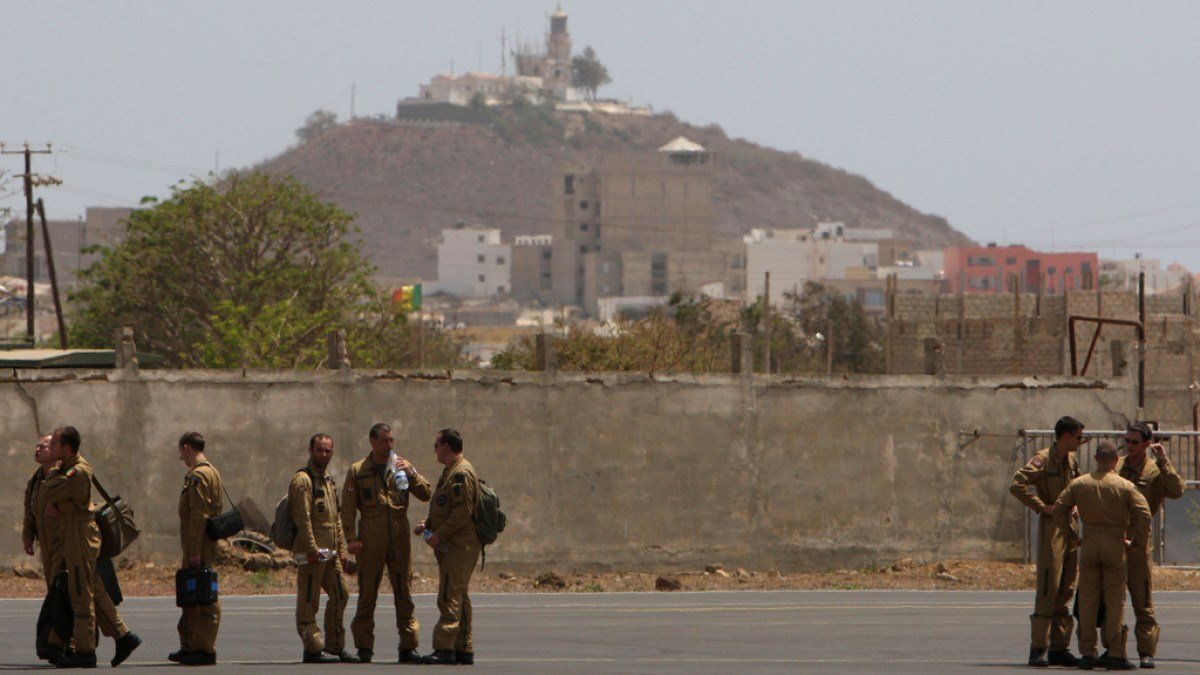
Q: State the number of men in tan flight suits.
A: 9